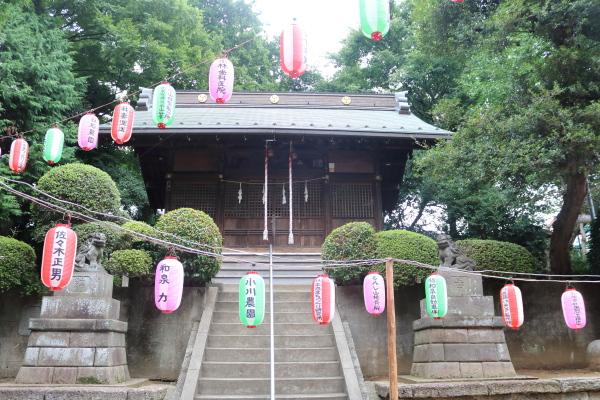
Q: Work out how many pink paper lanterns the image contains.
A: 5